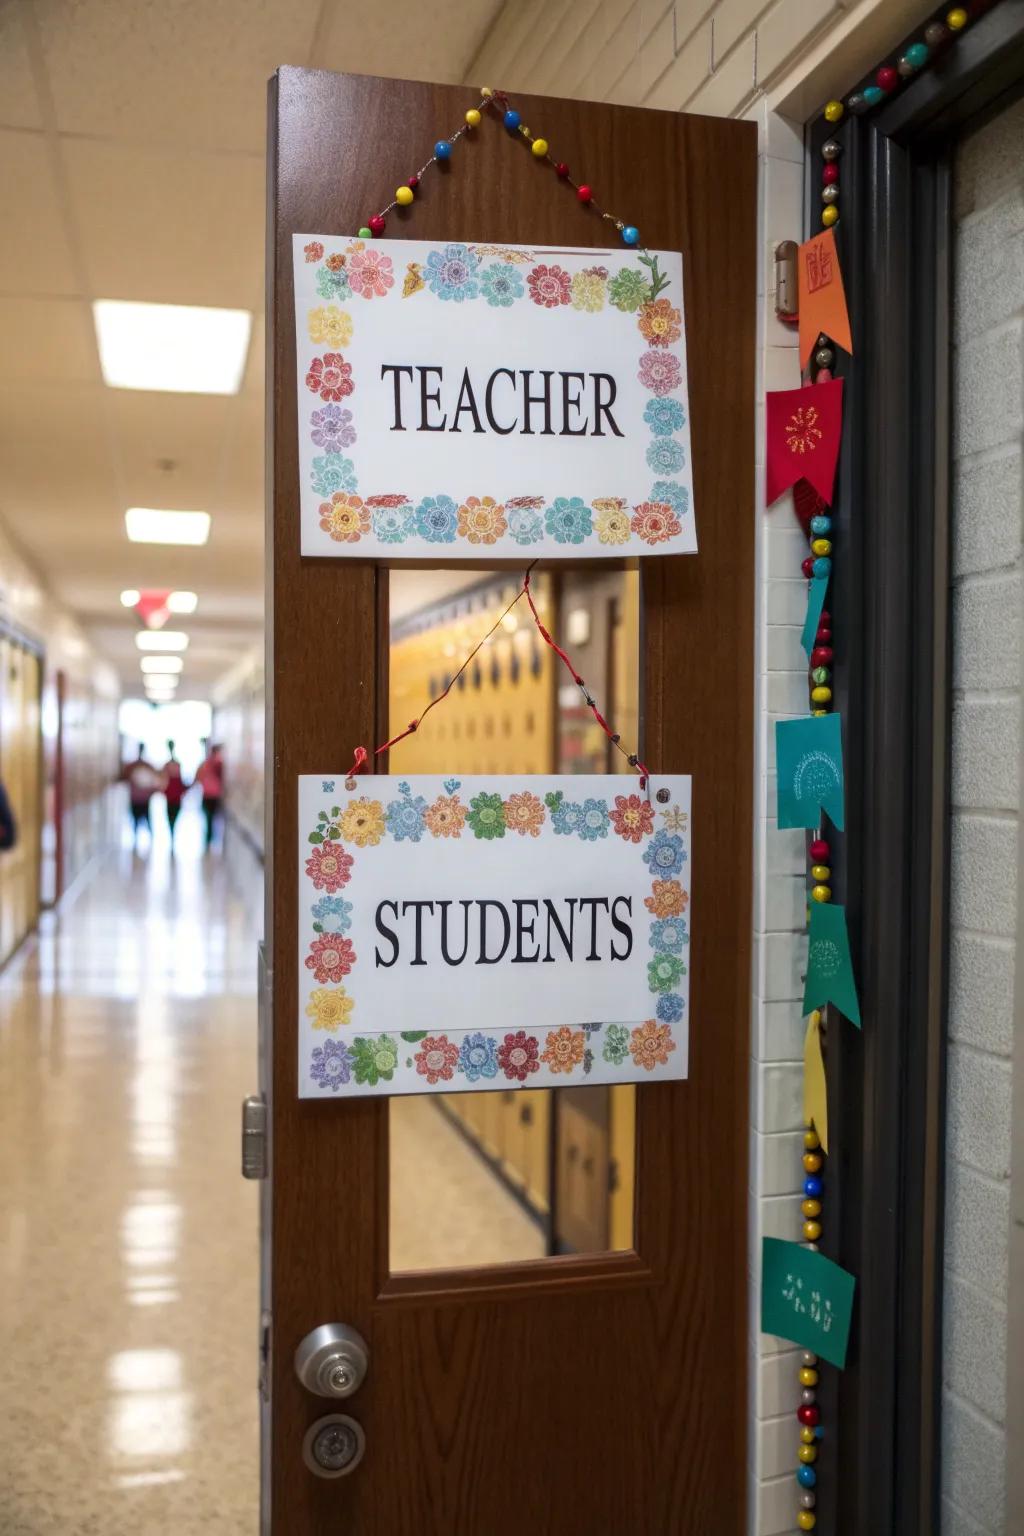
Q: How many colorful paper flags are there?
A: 7